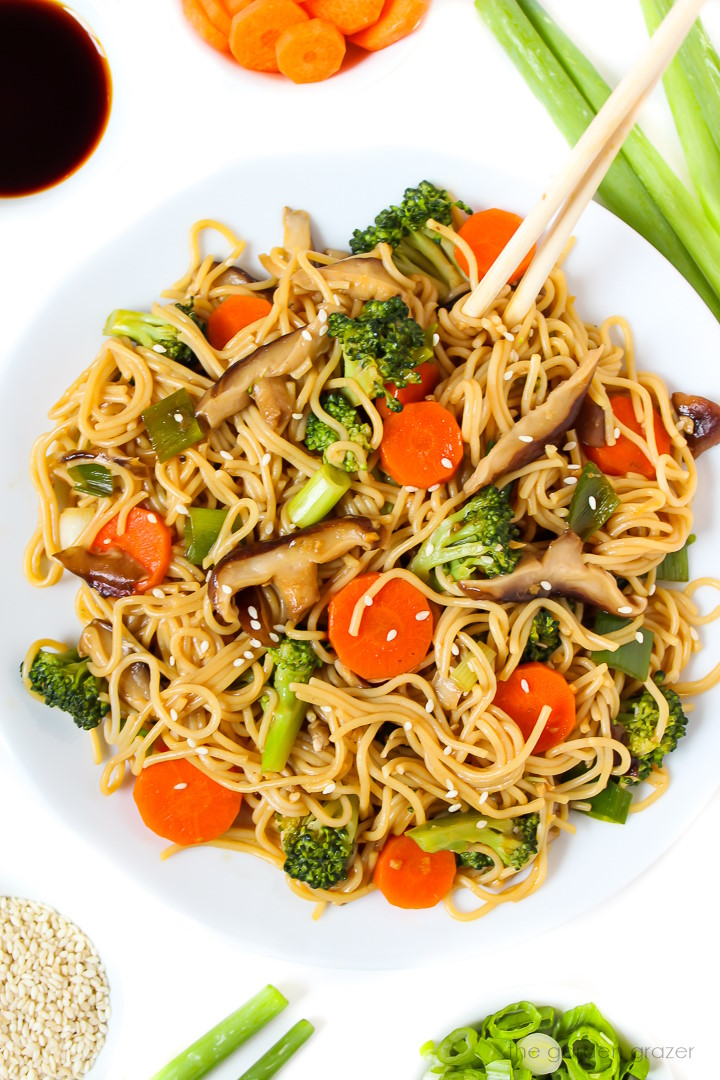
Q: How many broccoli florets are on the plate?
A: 11